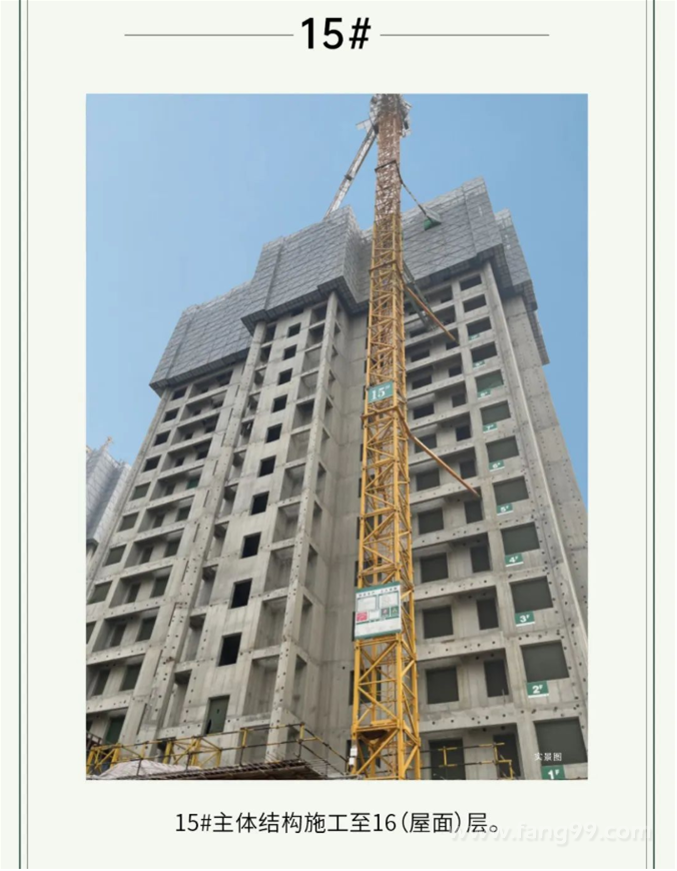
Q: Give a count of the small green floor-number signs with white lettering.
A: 10